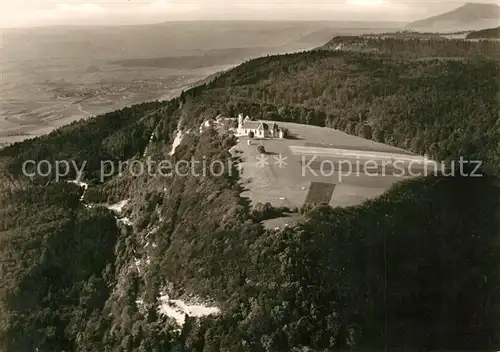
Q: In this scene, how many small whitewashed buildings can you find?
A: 1